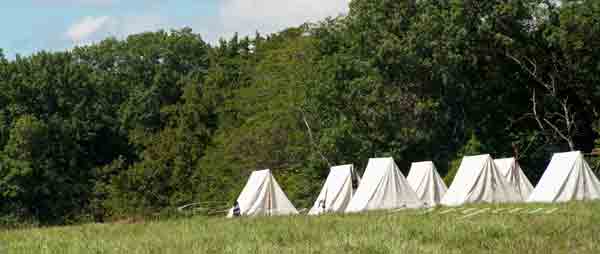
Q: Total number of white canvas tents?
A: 7